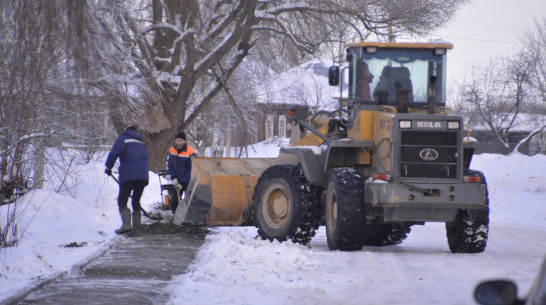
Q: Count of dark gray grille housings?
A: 1